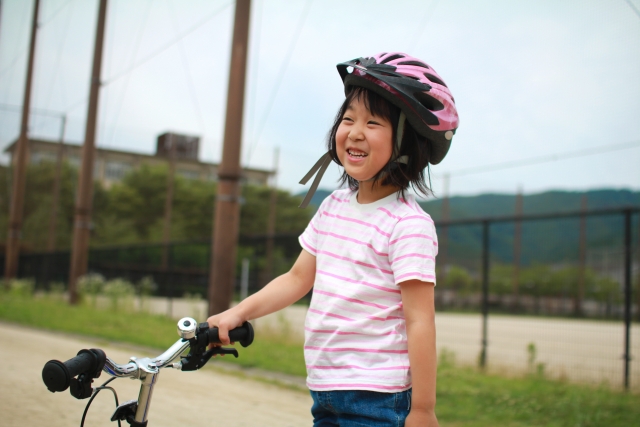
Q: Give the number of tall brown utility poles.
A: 3